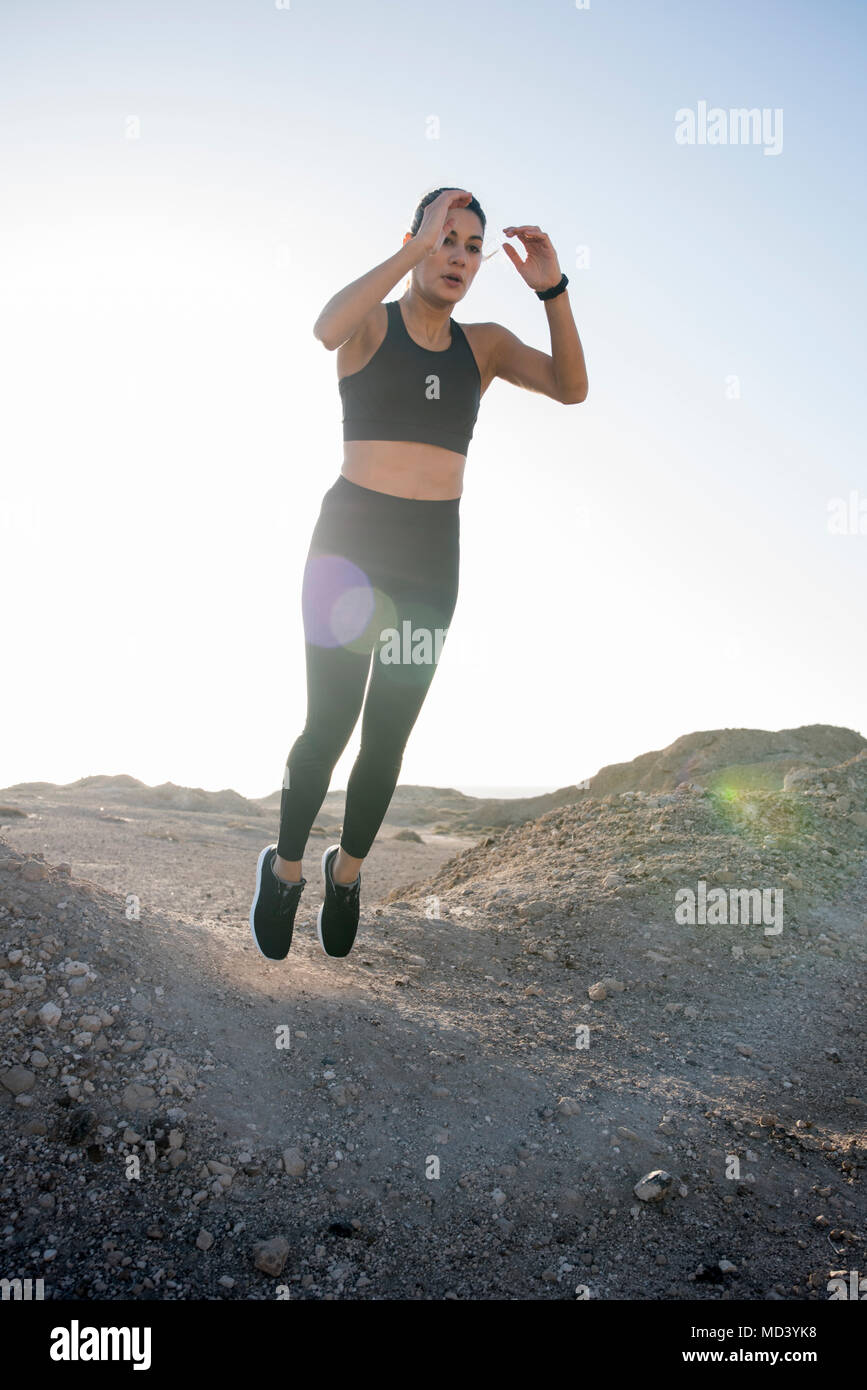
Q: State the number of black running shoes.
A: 2